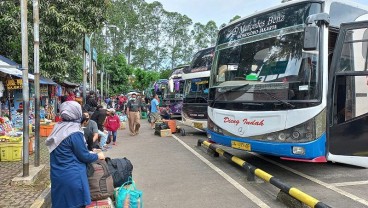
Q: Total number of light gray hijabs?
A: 1